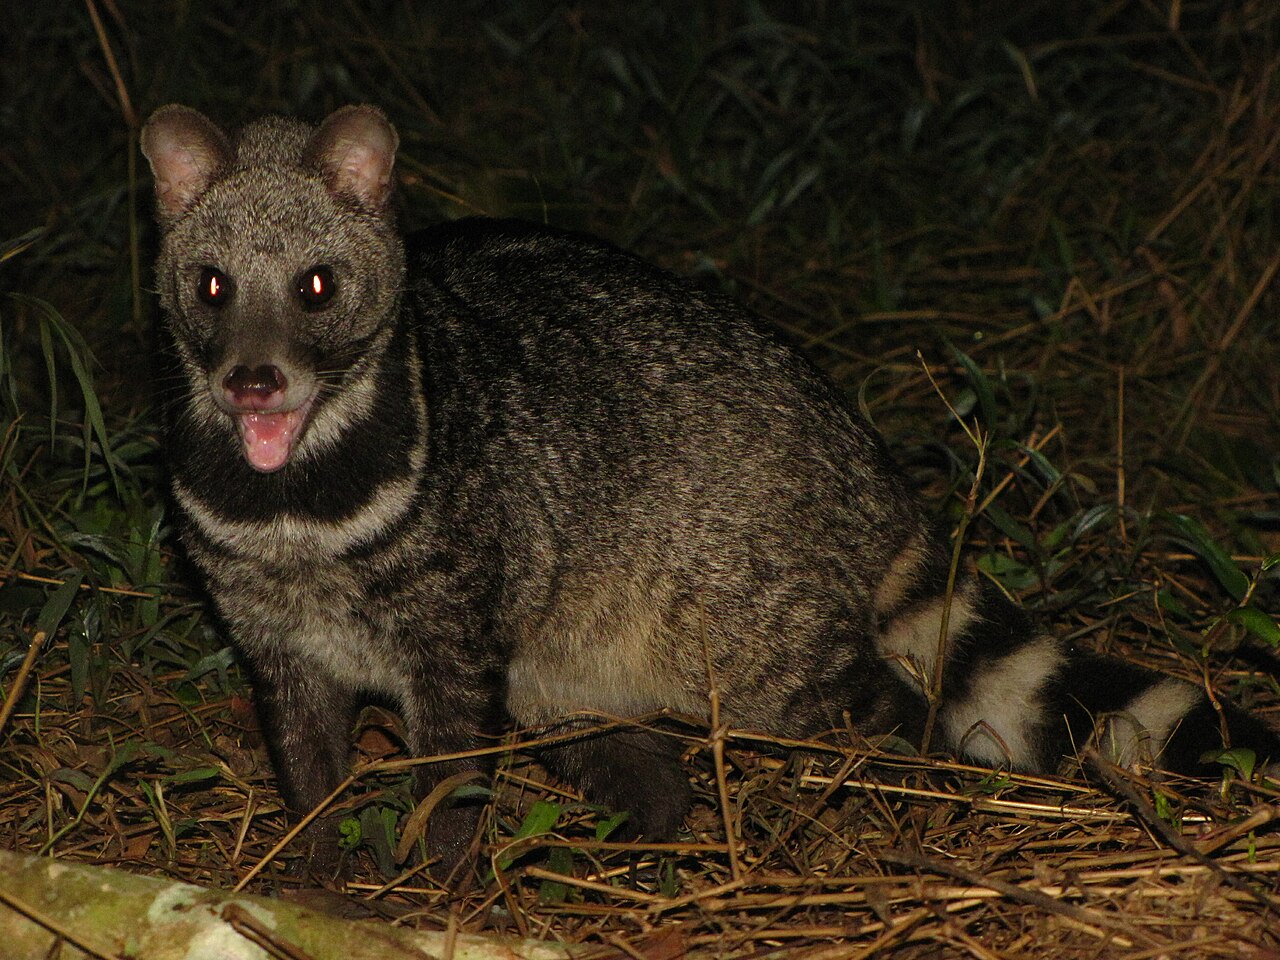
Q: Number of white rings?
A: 4